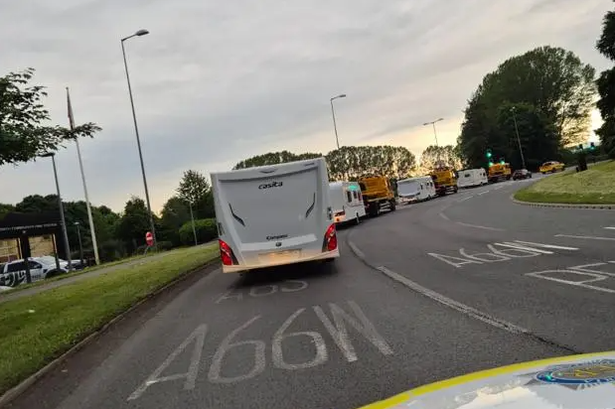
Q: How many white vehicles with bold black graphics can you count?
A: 1